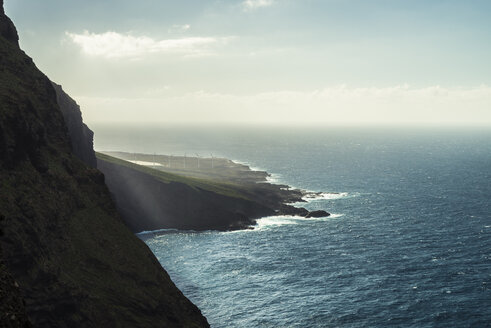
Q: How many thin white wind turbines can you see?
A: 6